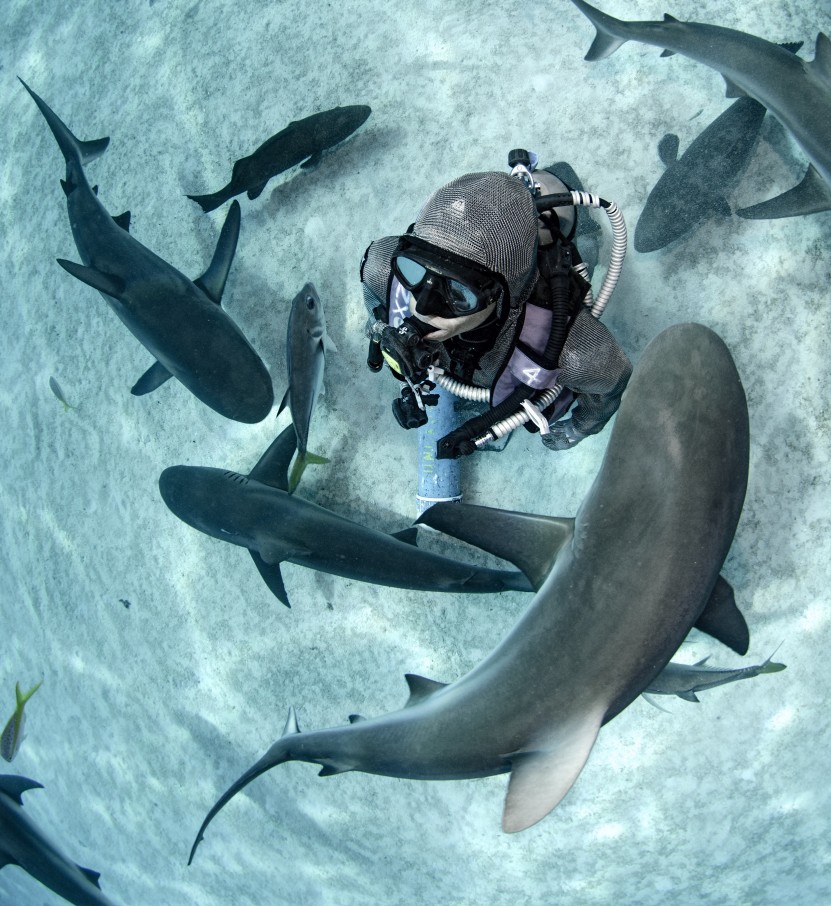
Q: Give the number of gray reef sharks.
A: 5